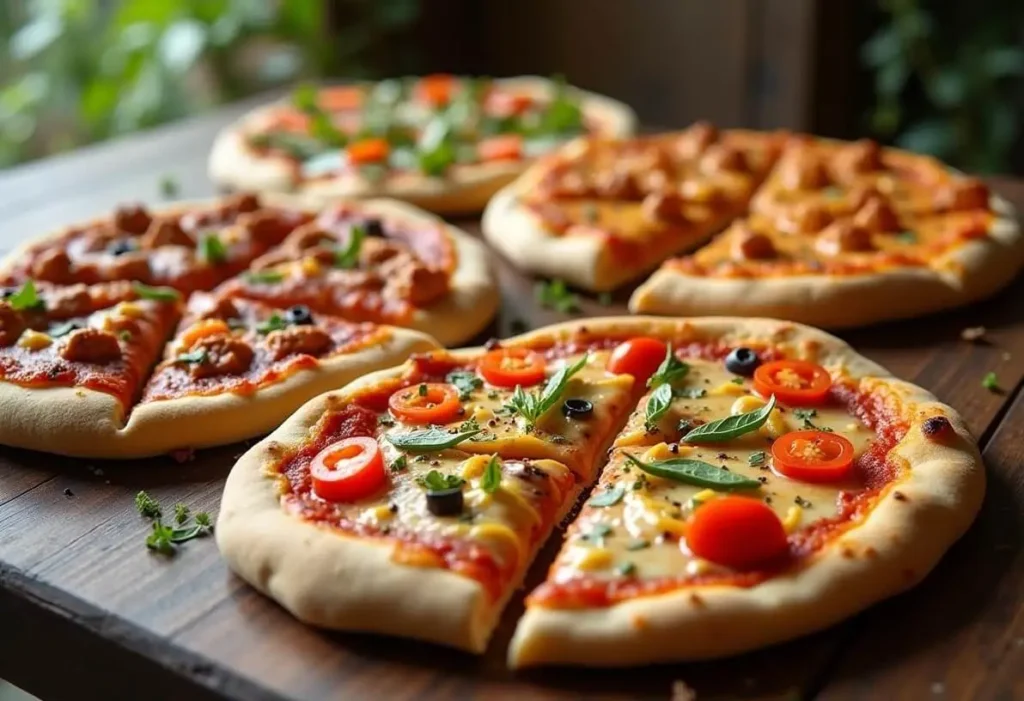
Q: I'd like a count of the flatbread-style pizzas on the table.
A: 4